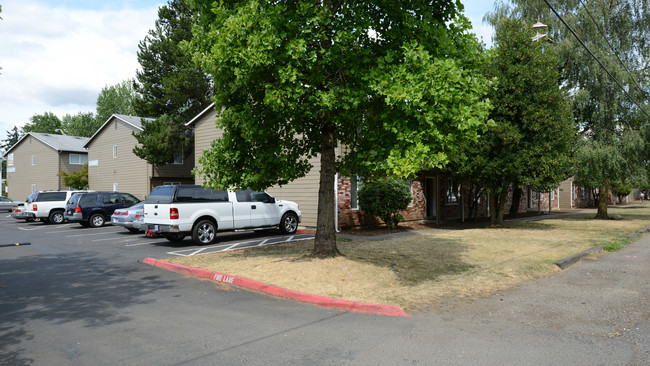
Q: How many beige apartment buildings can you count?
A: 3